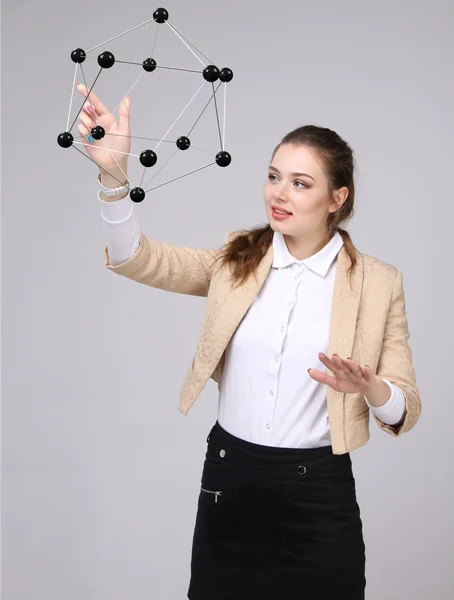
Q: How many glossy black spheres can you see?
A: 12